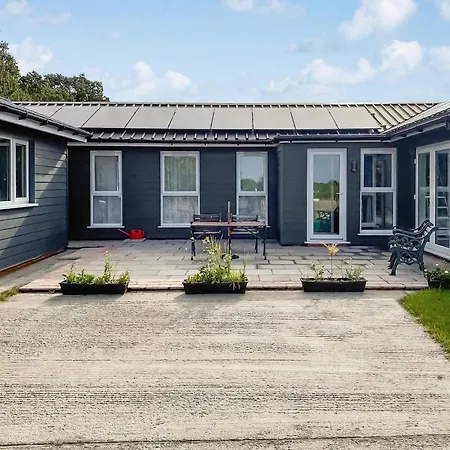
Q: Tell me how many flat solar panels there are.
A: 9